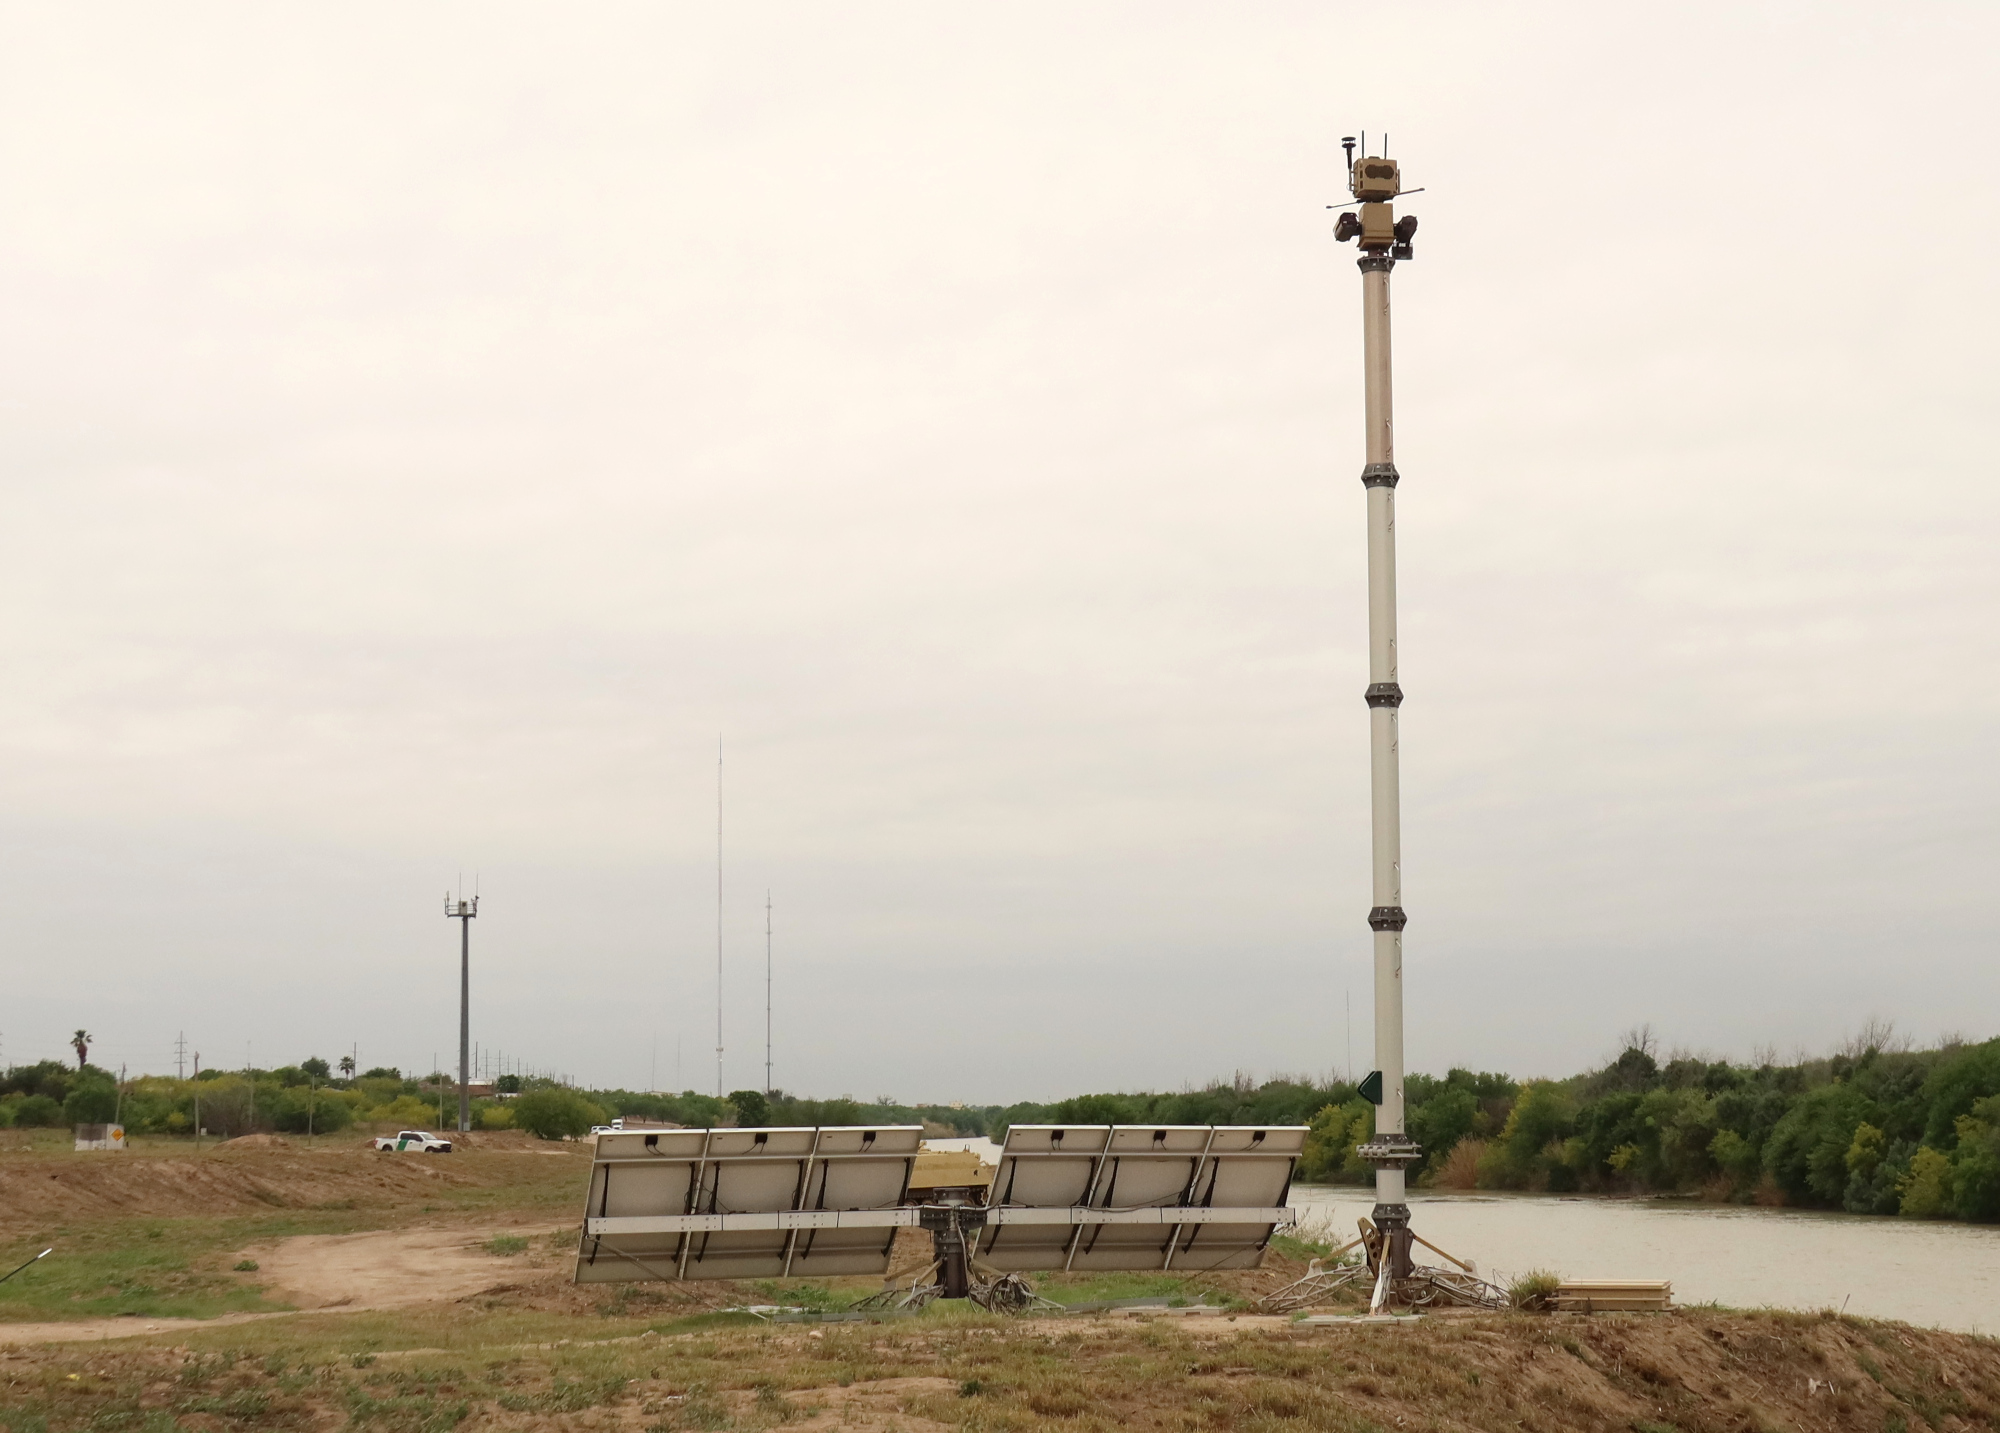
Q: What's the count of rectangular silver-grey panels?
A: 6